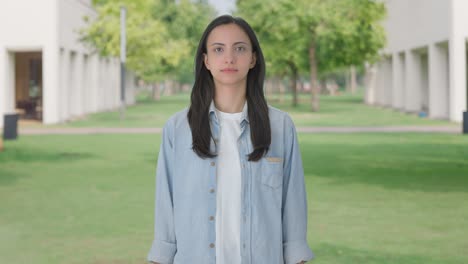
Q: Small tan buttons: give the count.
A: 5